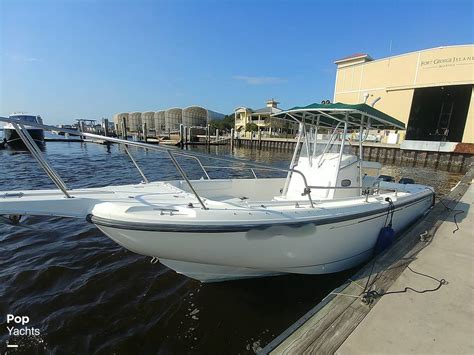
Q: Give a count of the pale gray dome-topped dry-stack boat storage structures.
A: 6